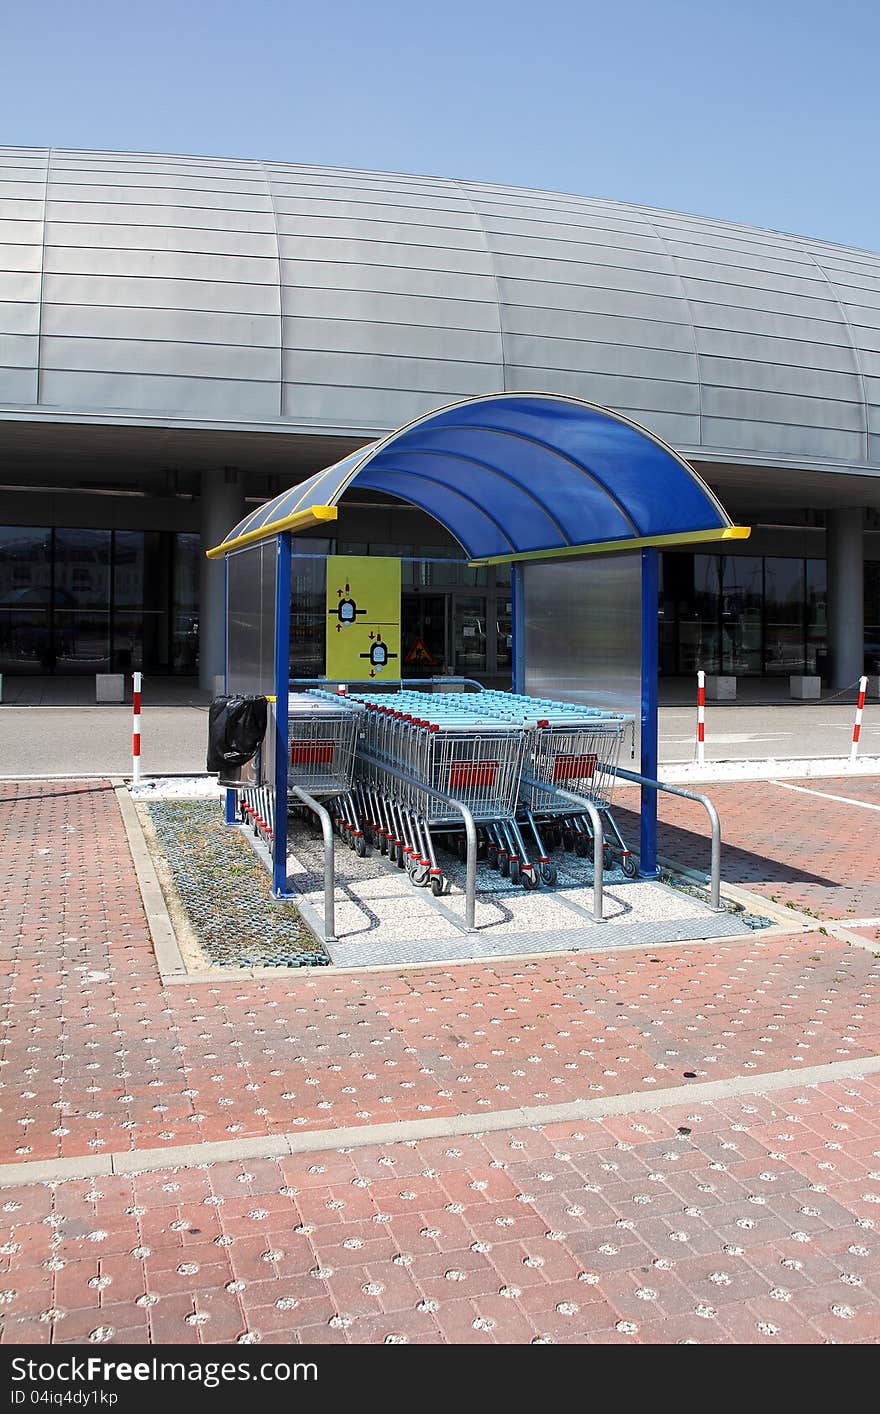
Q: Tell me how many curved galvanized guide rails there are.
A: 4